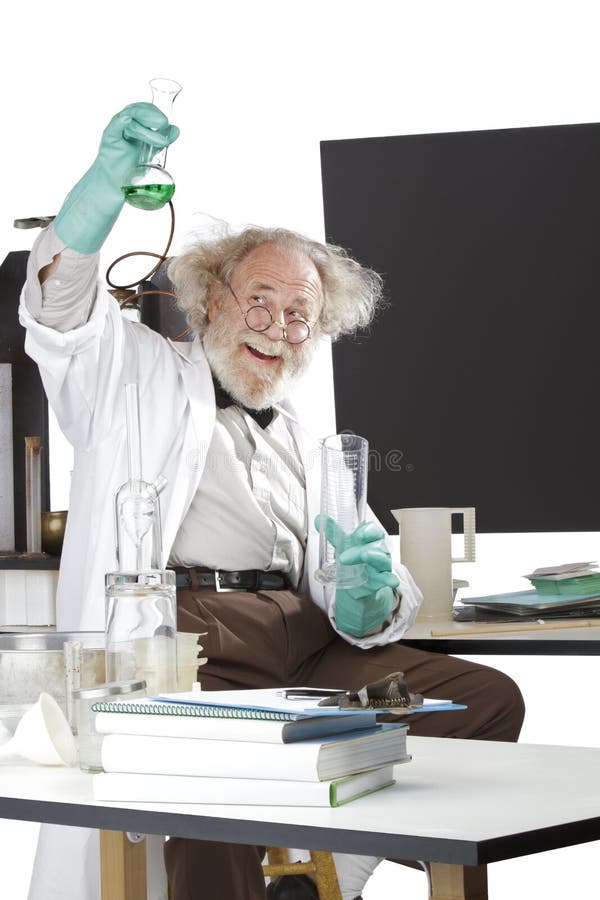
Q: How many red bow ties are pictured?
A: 0